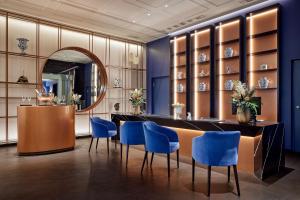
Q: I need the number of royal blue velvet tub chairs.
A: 4